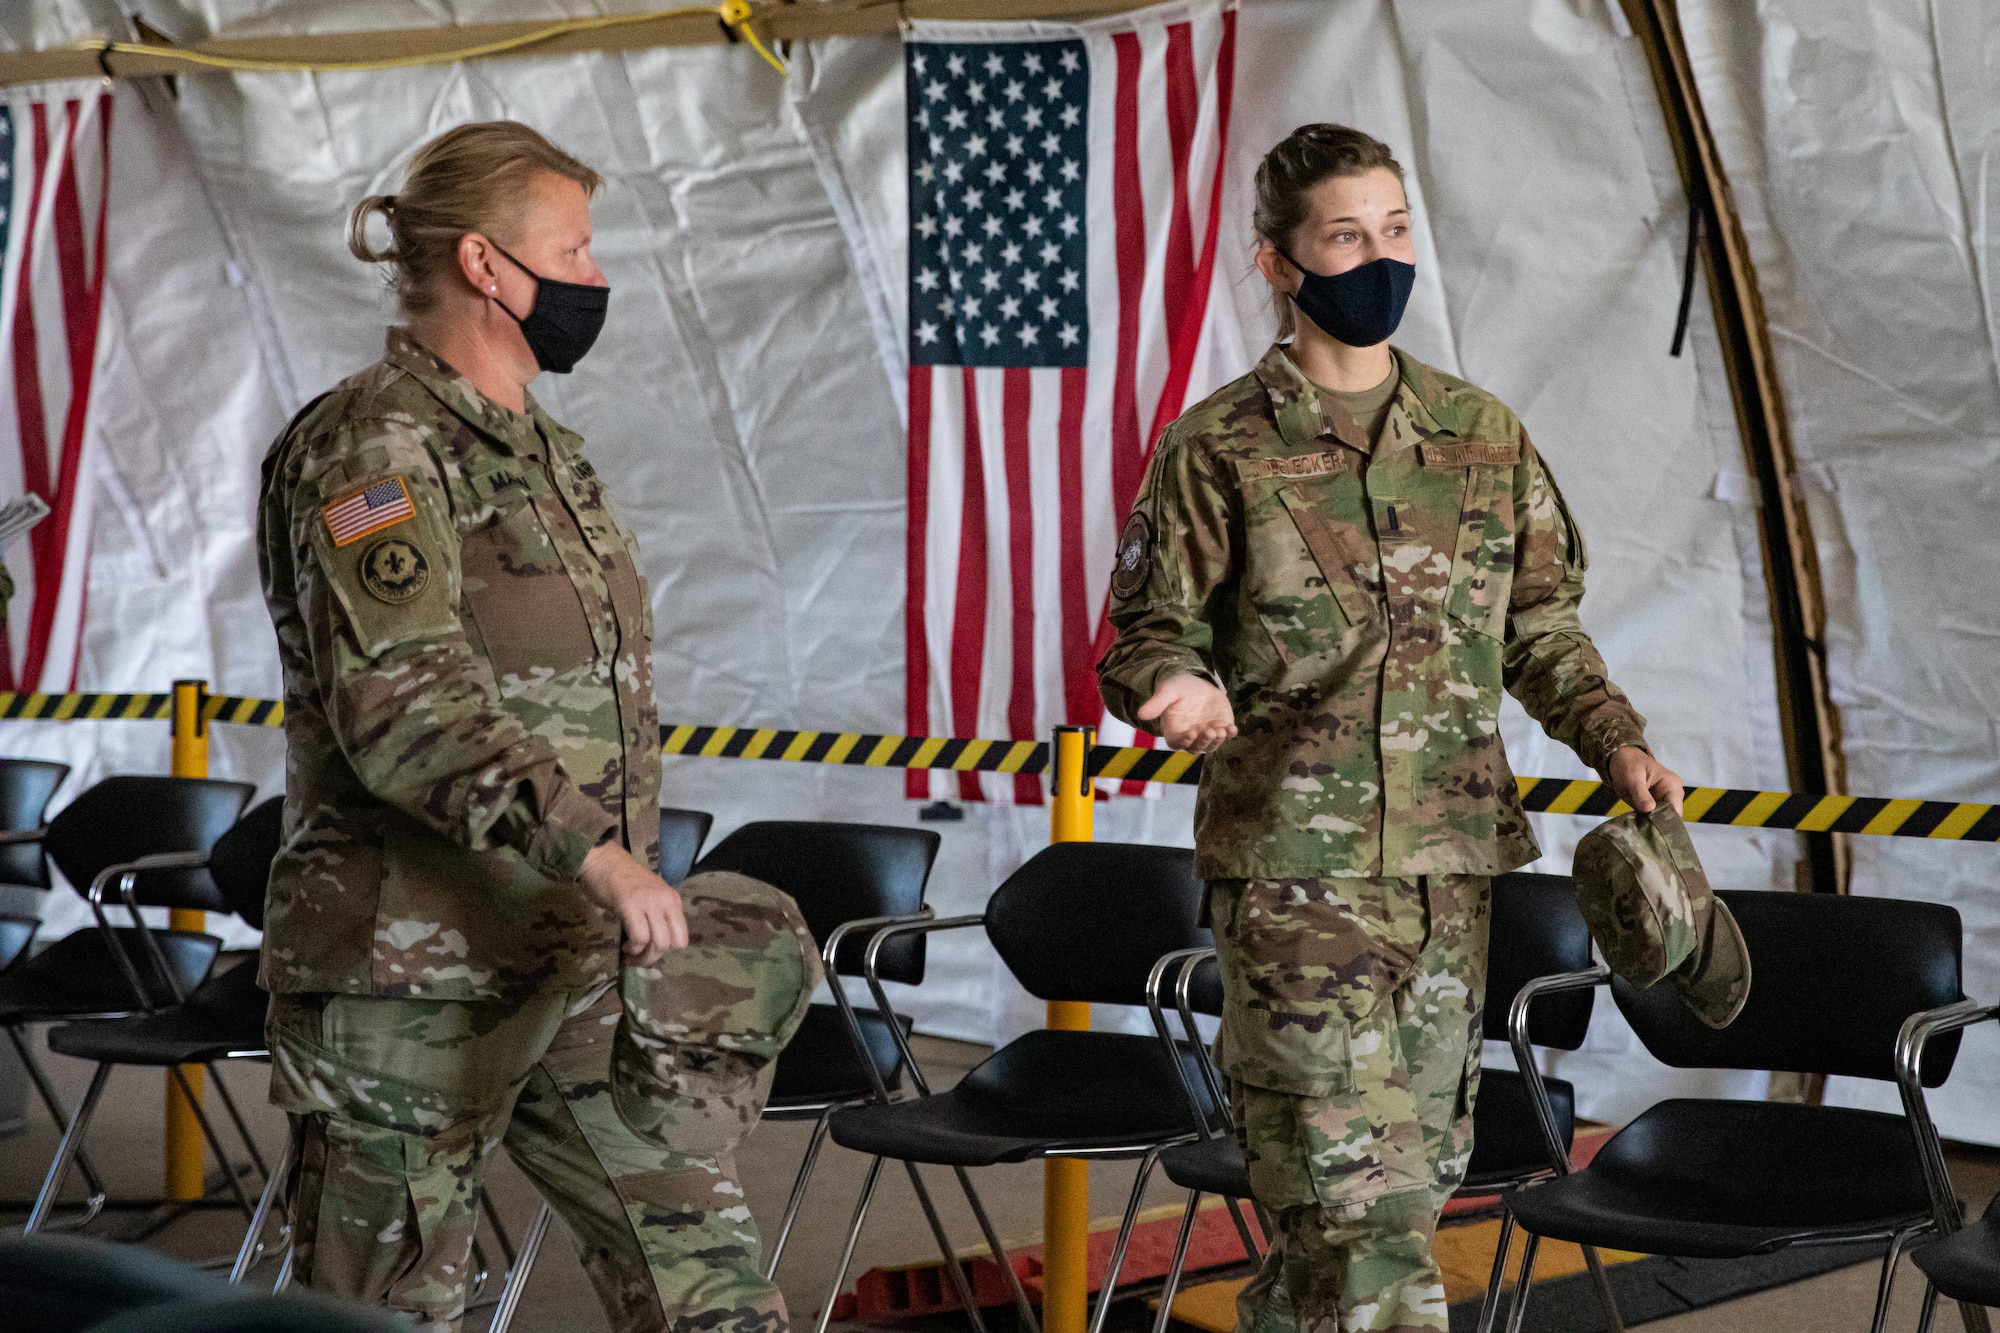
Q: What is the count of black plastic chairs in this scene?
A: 9